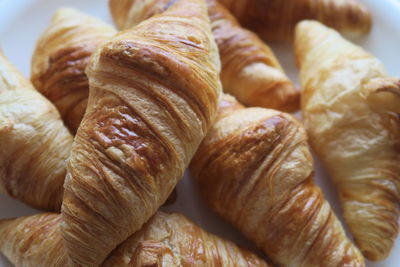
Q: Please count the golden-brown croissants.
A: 8